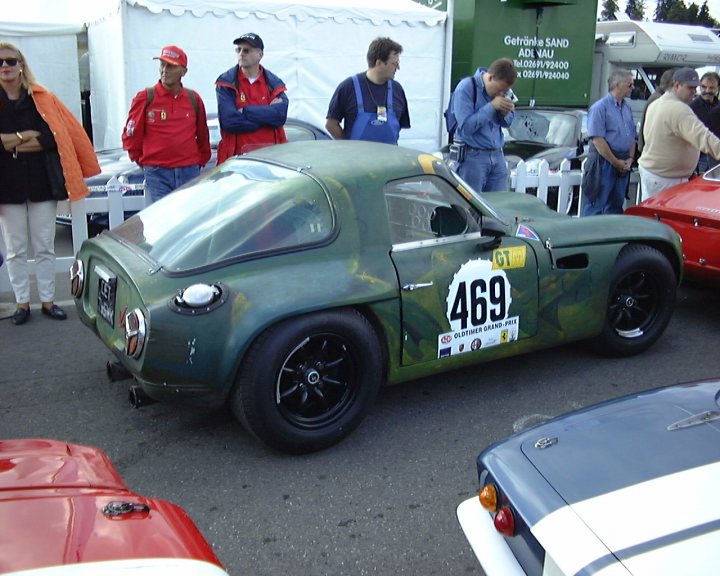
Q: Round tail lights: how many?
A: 4